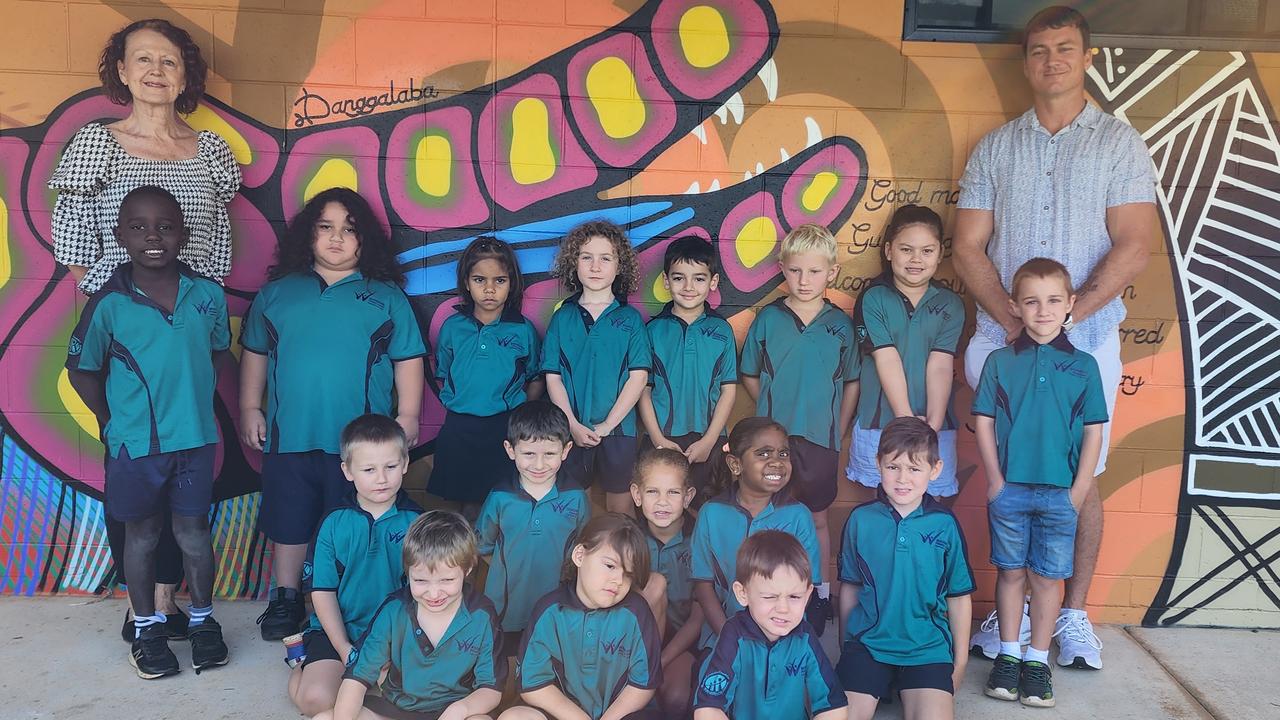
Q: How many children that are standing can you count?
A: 8